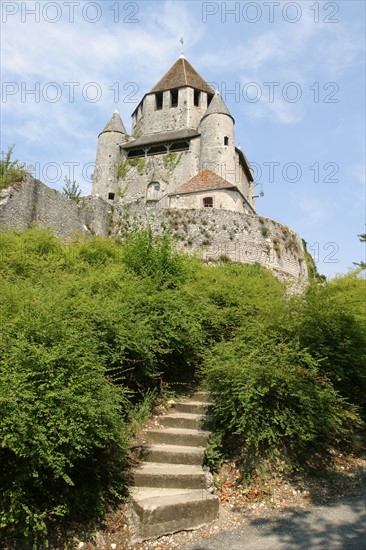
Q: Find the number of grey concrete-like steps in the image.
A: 7